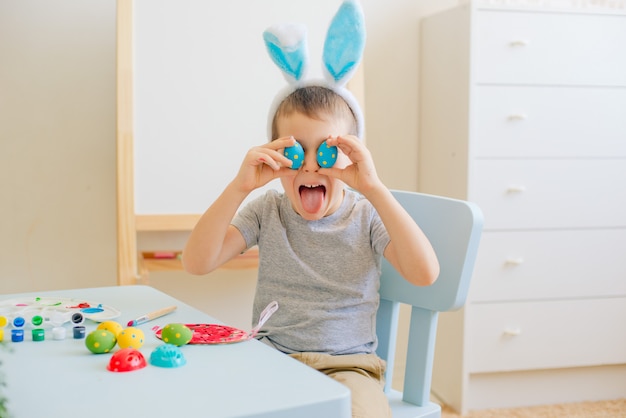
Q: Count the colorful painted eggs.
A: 6